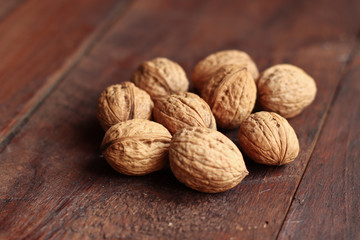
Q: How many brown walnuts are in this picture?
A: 9